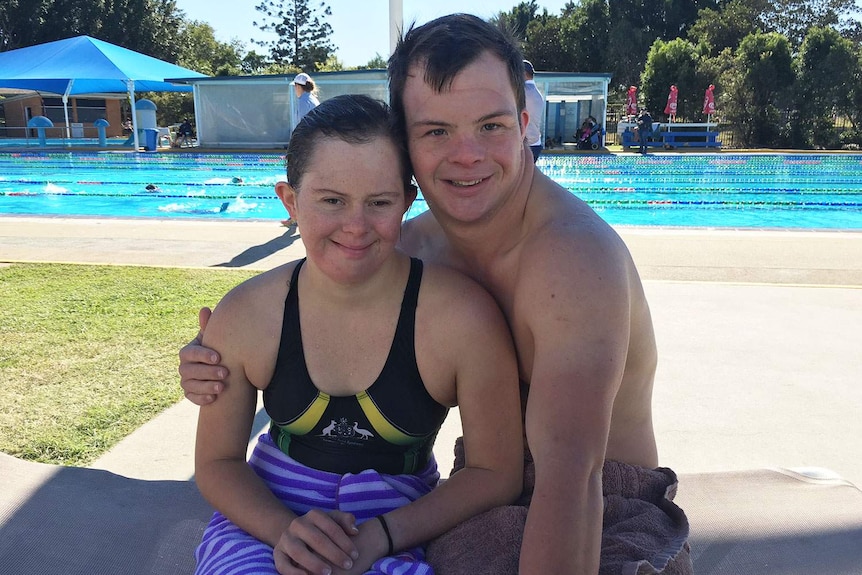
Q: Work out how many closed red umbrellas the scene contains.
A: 3